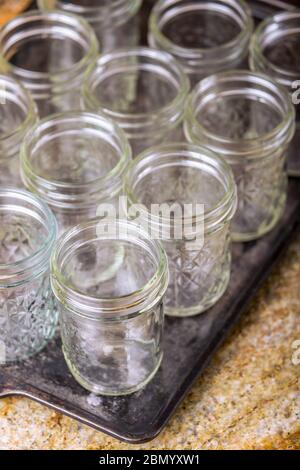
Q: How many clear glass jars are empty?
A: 11